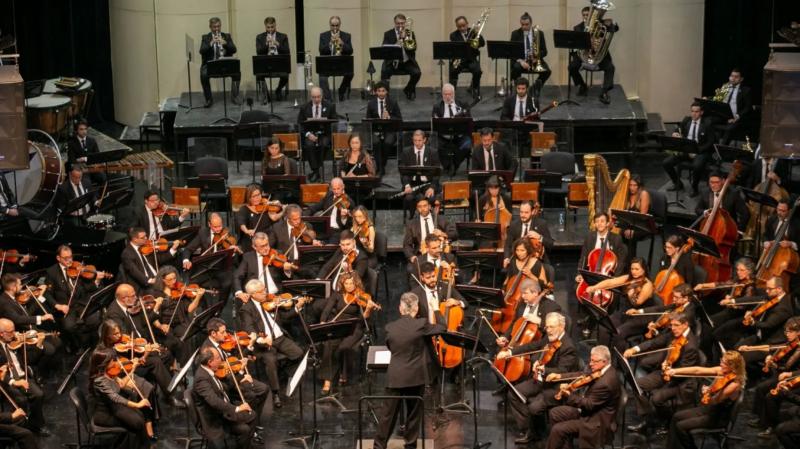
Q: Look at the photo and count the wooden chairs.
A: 10